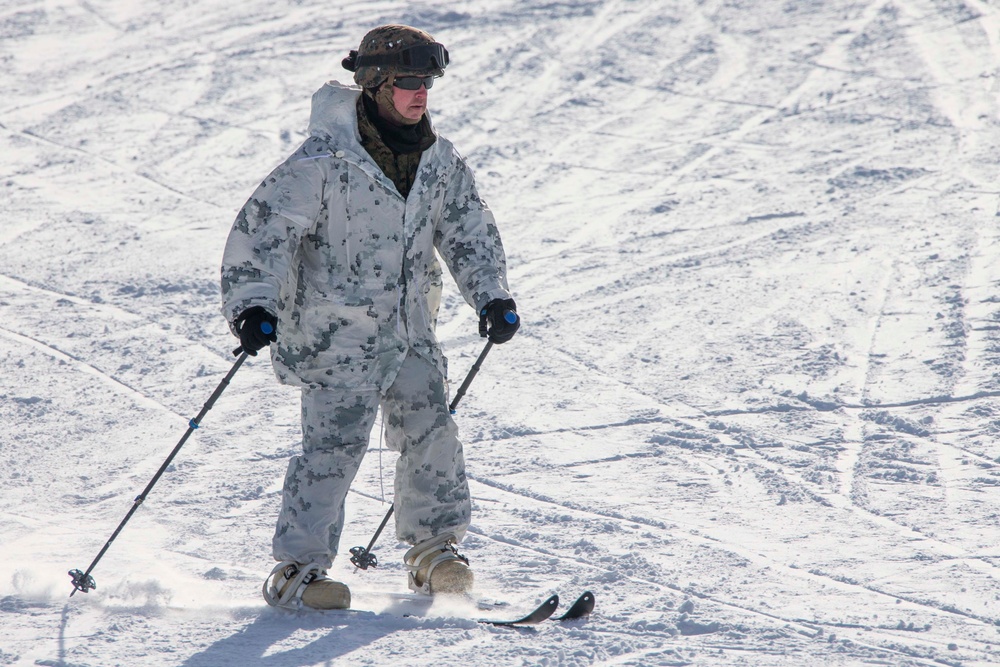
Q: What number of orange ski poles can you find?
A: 0